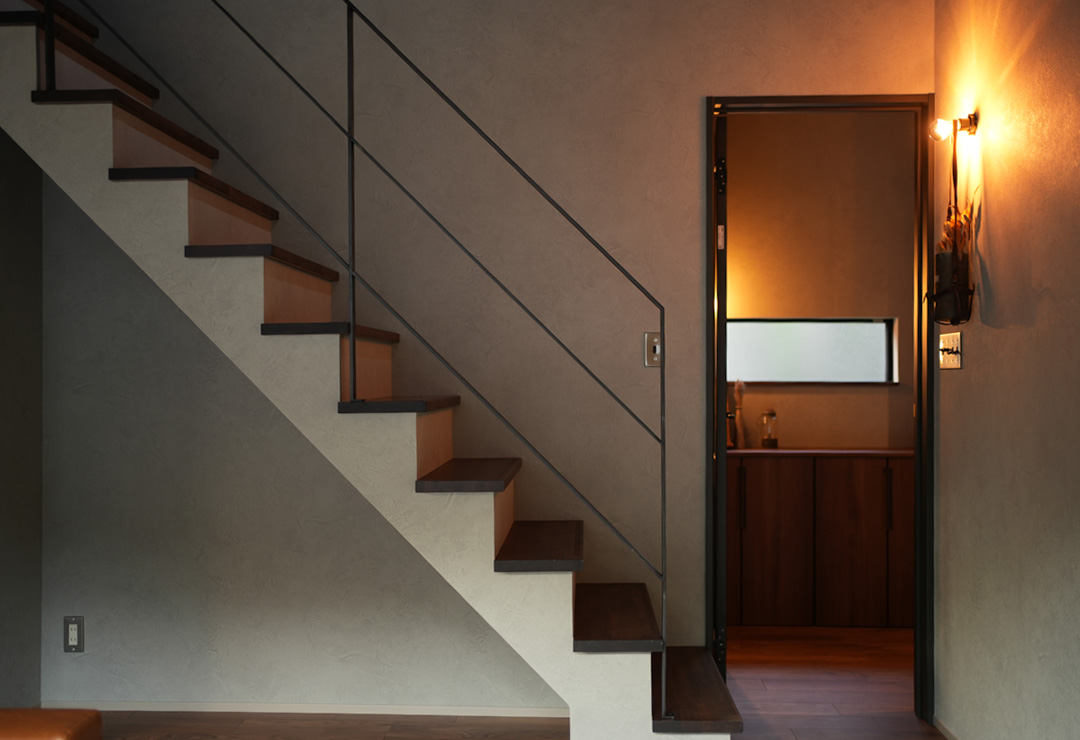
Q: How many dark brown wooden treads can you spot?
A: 11